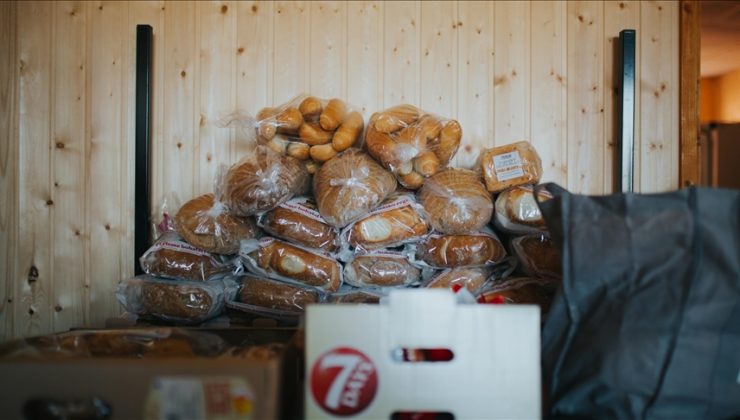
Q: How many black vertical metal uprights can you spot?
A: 2